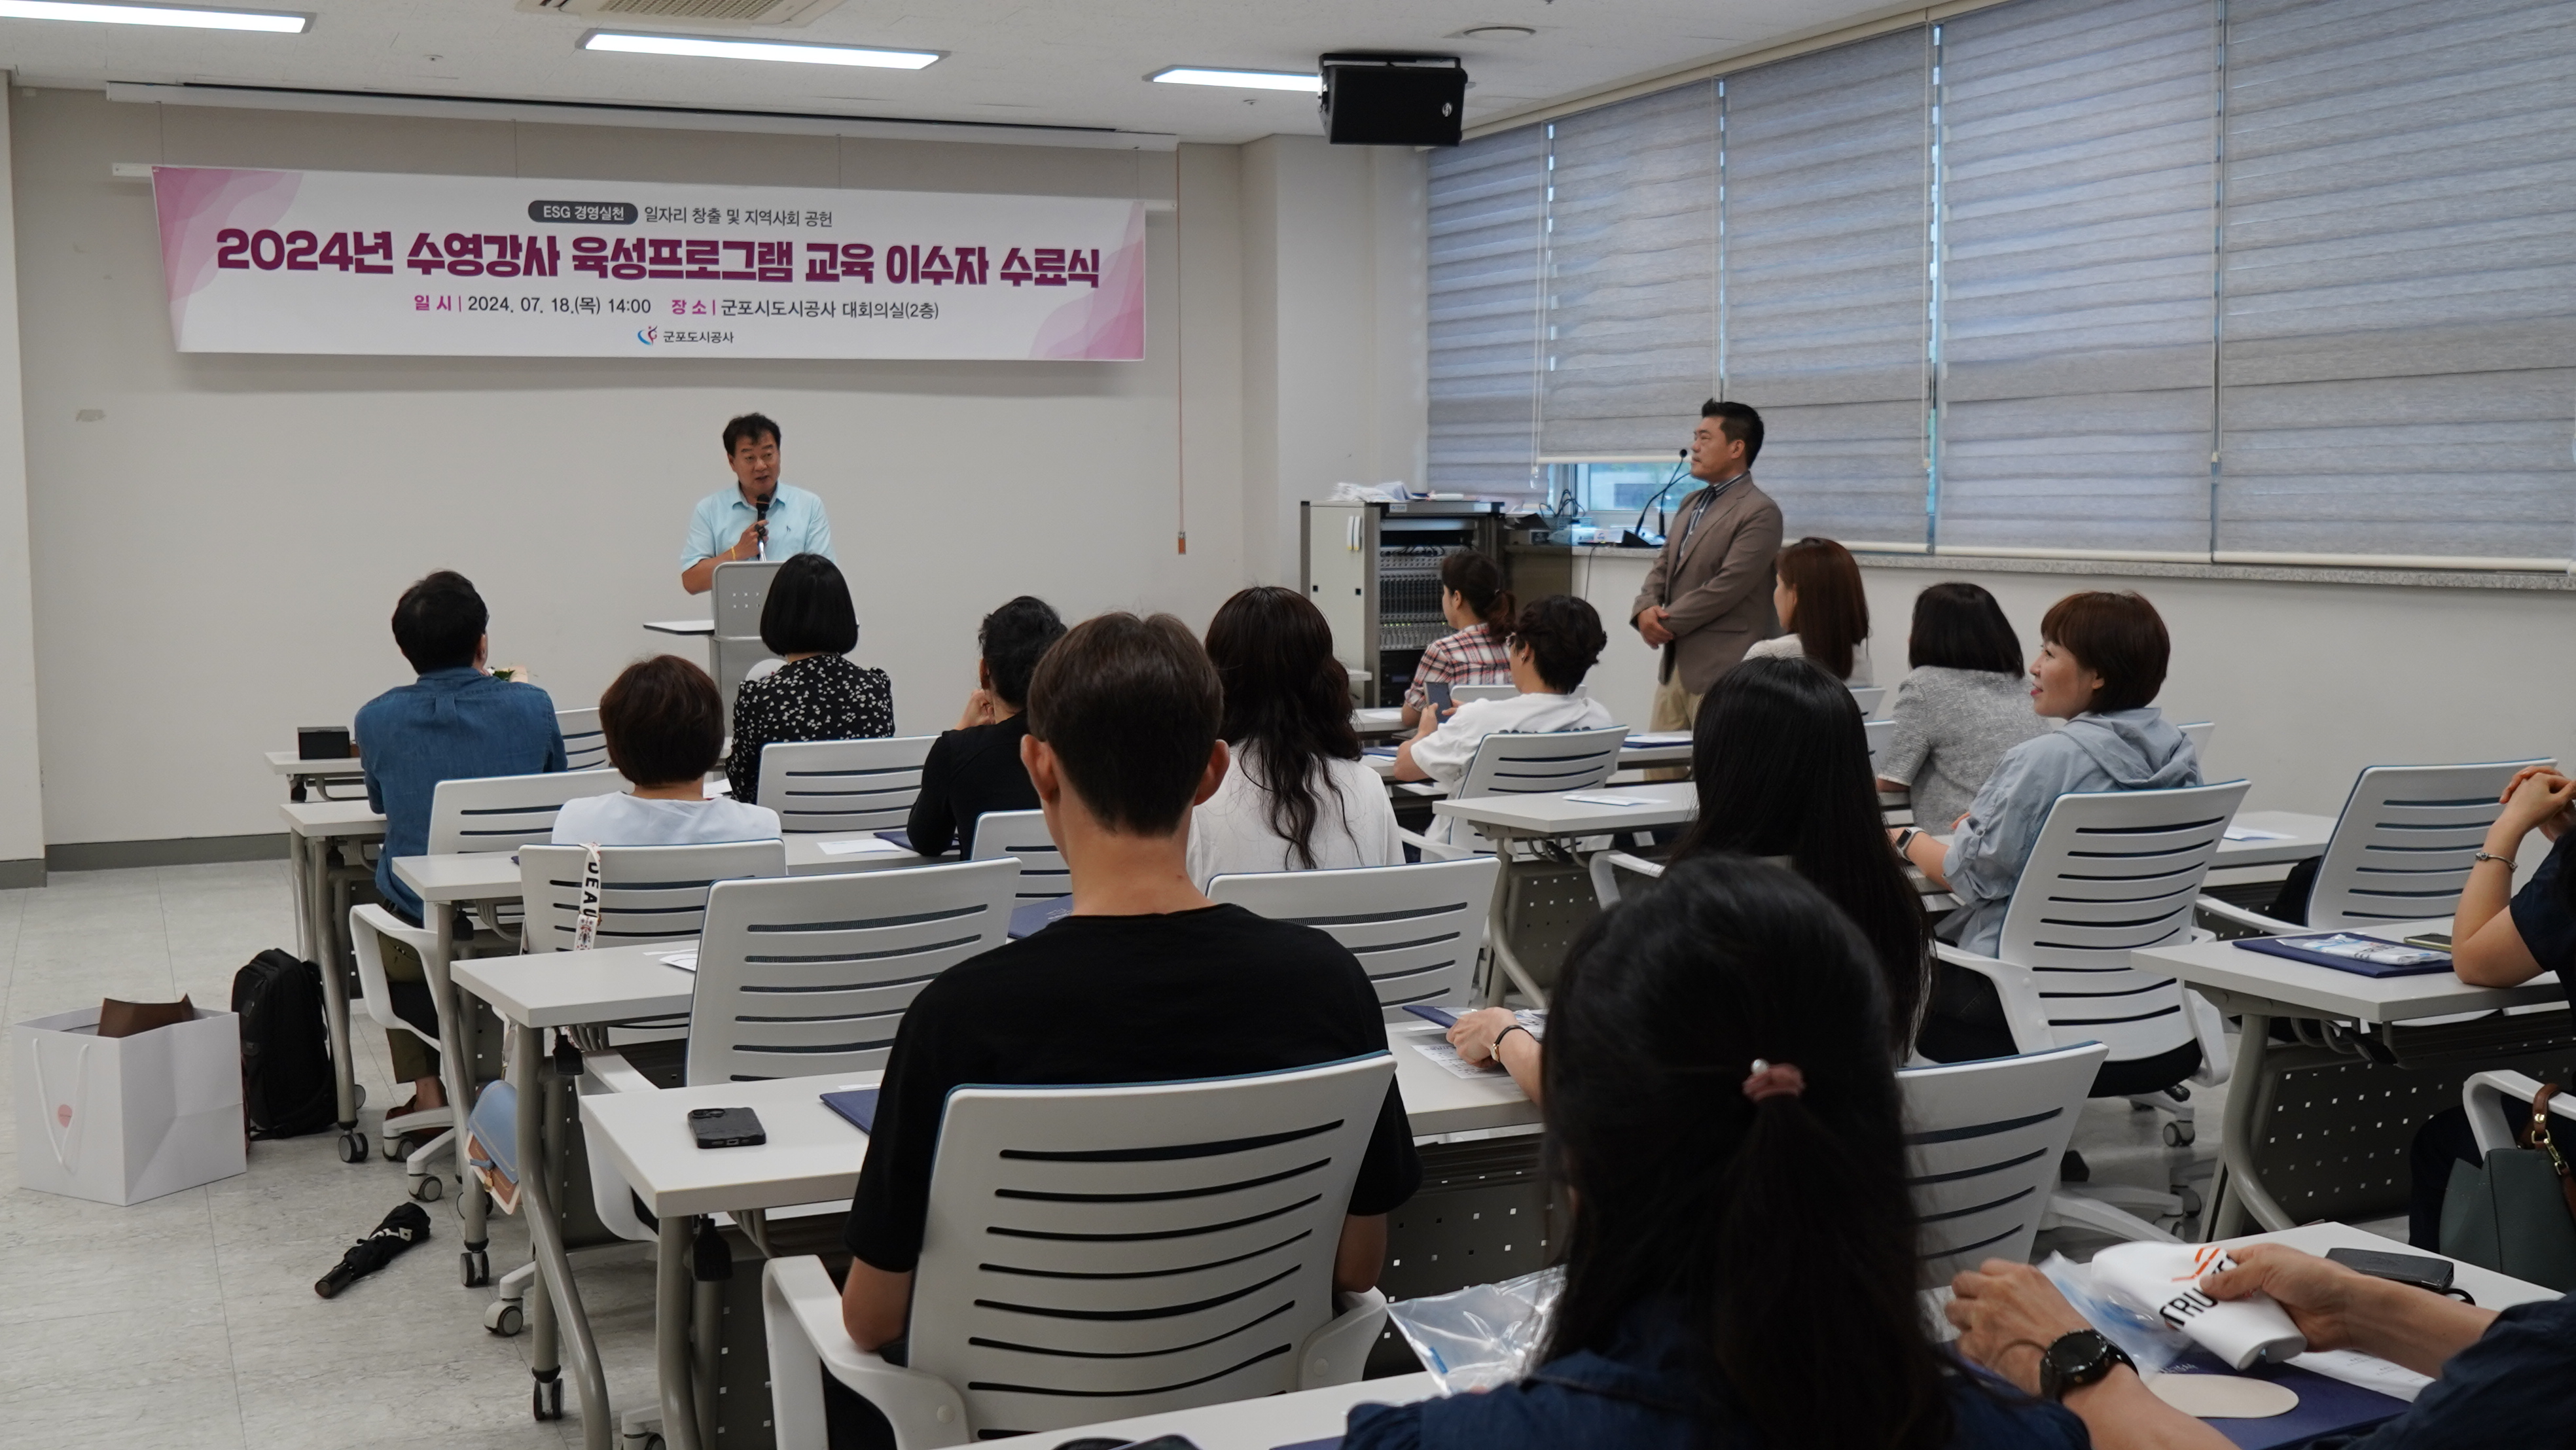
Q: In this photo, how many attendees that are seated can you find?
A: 15